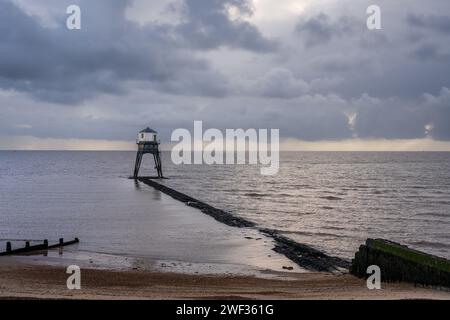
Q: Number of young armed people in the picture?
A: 0